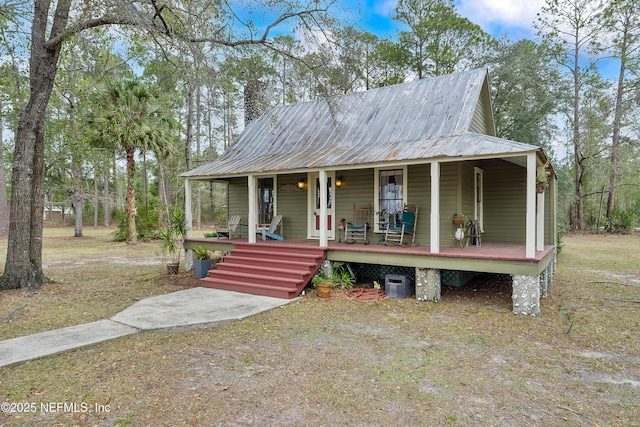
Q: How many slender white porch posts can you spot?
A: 6